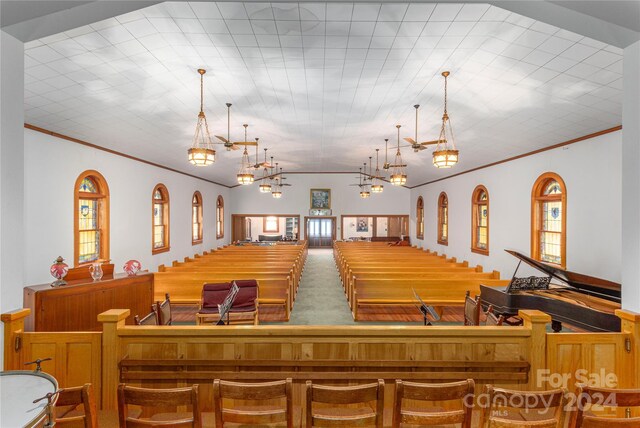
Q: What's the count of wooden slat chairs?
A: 7